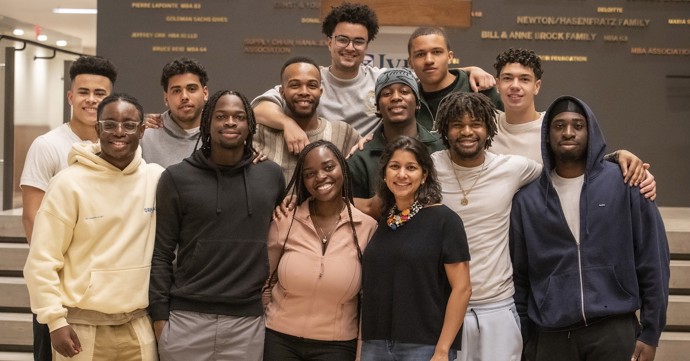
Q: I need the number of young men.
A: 11